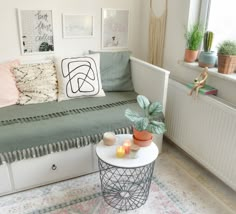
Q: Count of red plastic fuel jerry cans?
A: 0